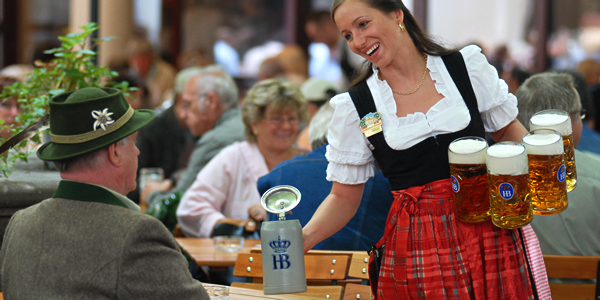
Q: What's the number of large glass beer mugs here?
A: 4